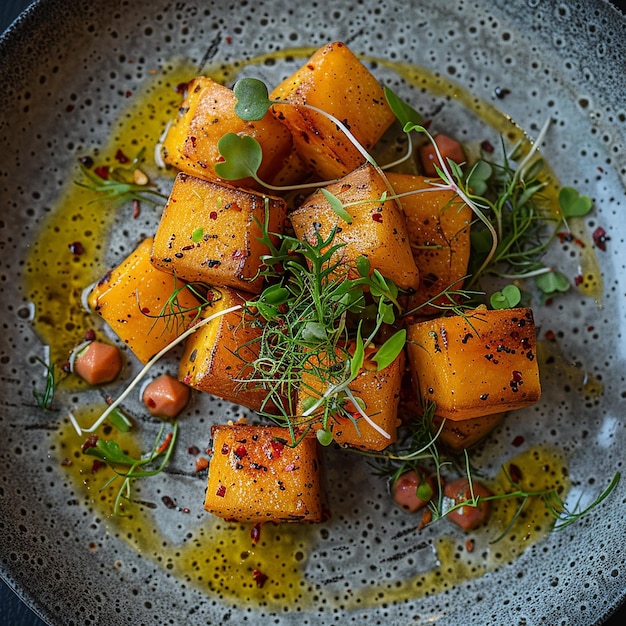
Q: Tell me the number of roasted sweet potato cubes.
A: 11